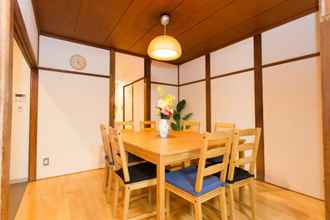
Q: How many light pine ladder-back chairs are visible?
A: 8